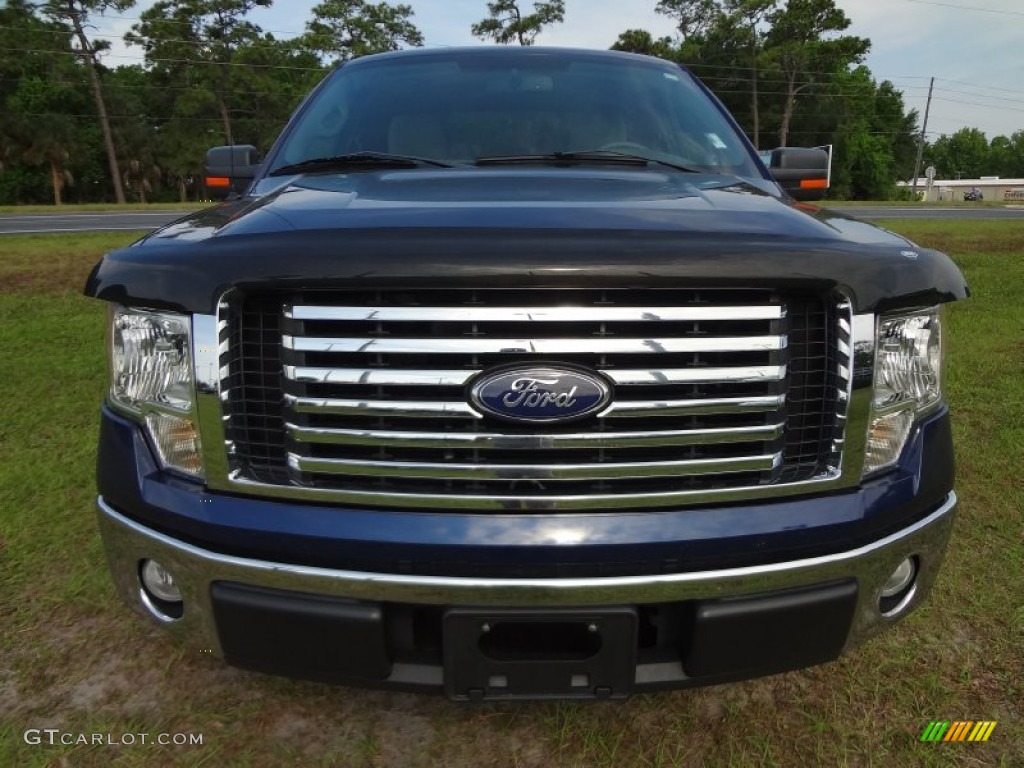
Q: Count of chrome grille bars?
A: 6